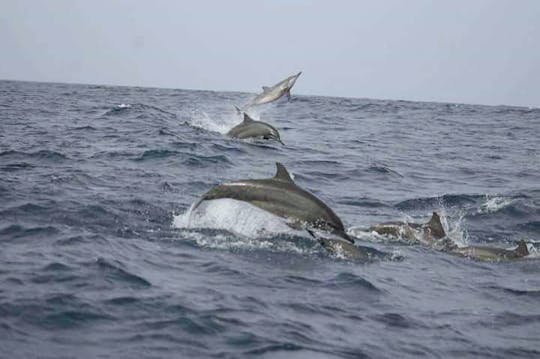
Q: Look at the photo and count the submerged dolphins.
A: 3